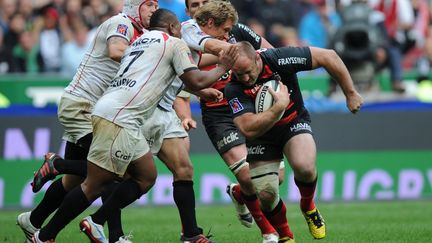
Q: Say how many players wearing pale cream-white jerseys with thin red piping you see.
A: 3